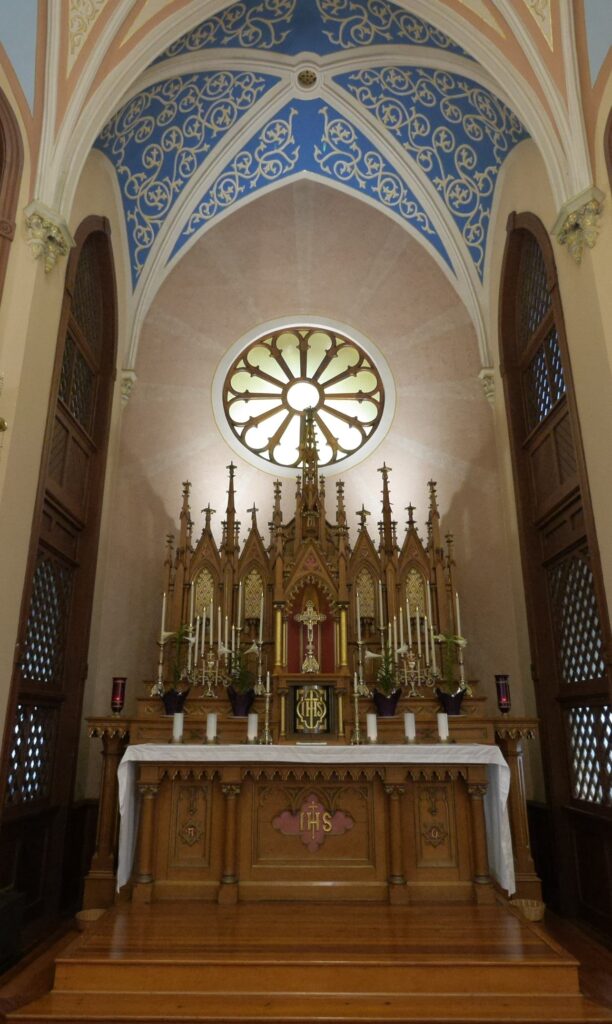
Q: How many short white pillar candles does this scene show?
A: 6